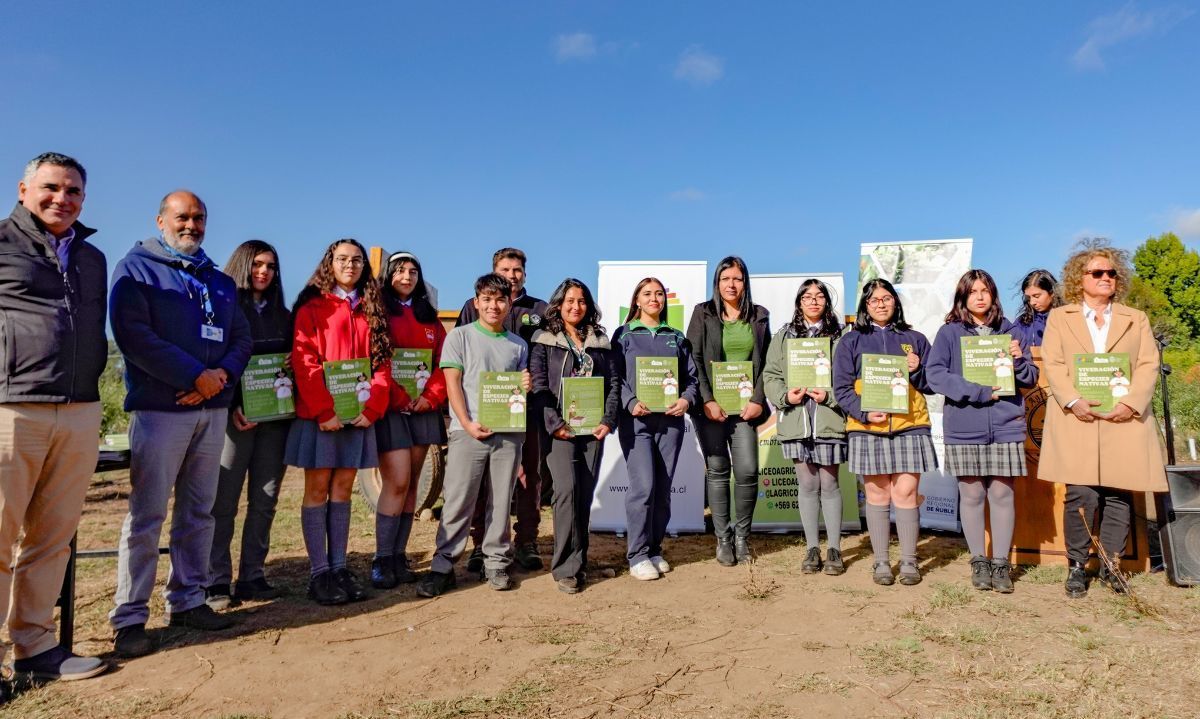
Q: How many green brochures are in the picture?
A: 11